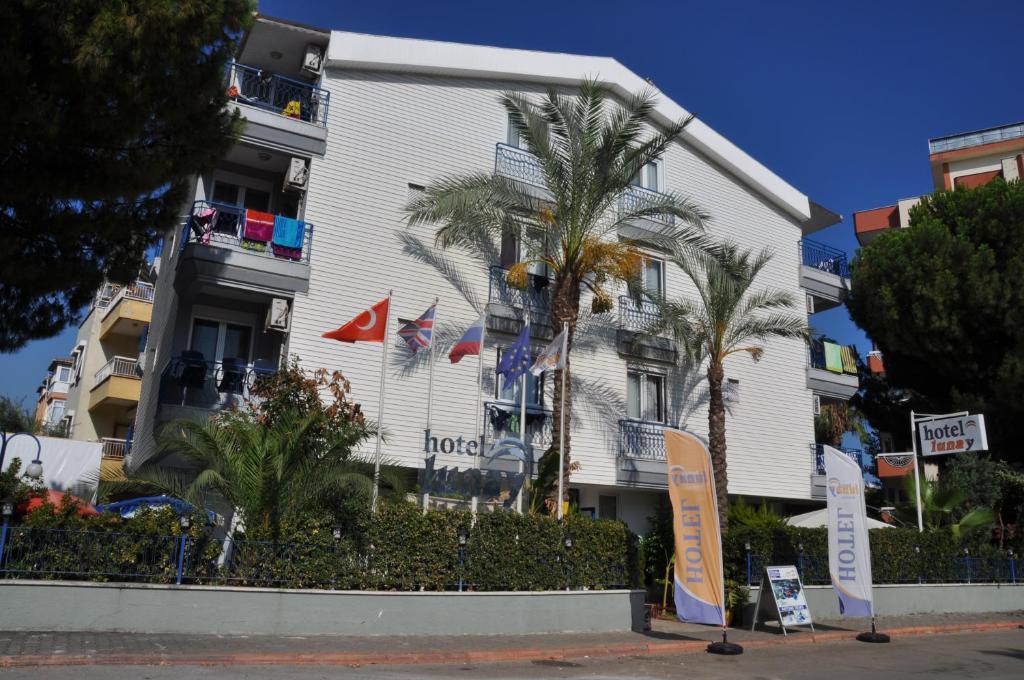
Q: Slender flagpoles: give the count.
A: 5